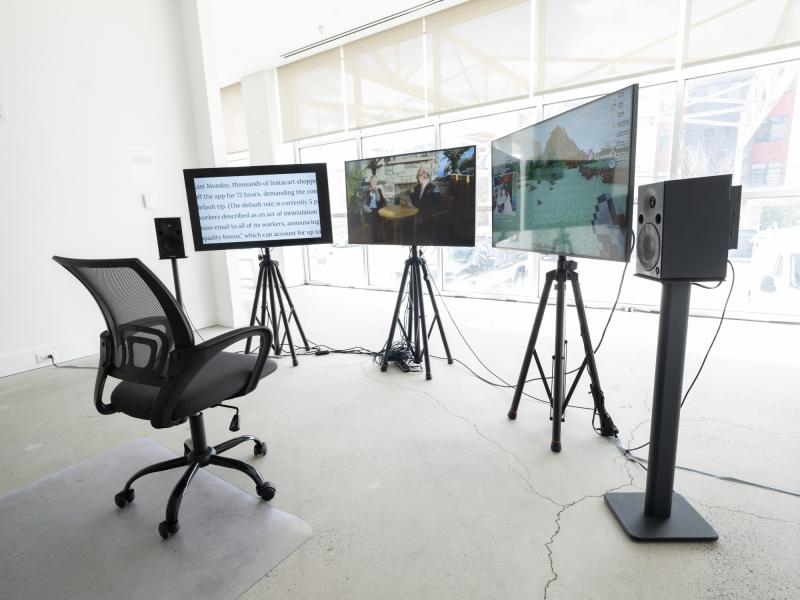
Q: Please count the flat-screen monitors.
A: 3